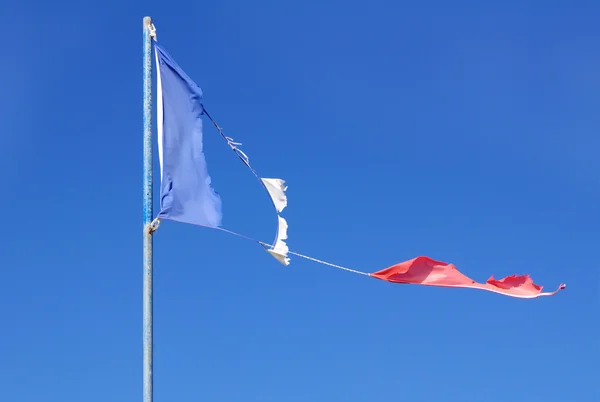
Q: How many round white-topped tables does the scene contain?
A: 0